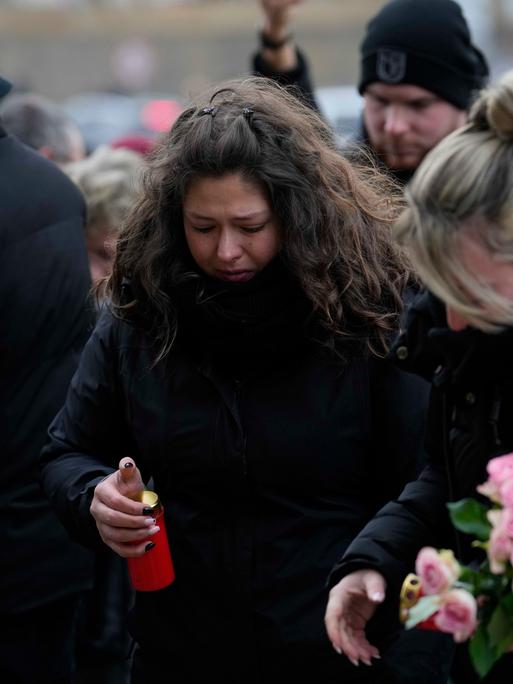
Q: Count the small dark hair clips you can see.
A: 2